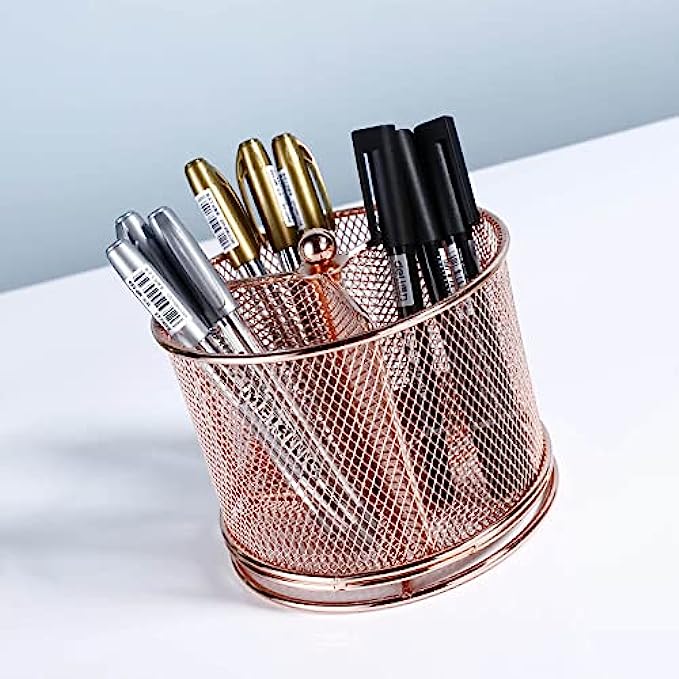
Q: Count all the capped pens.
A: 9